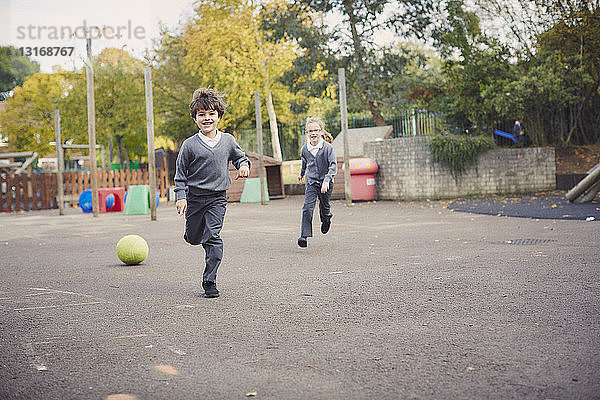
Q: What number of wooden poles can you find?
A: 5